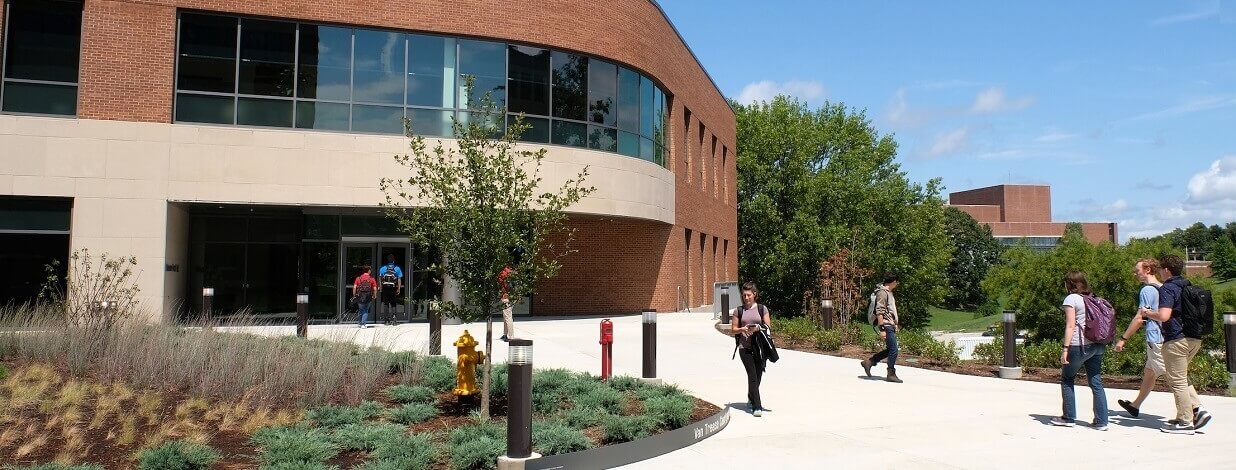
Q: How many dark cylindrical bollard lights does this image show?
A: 9